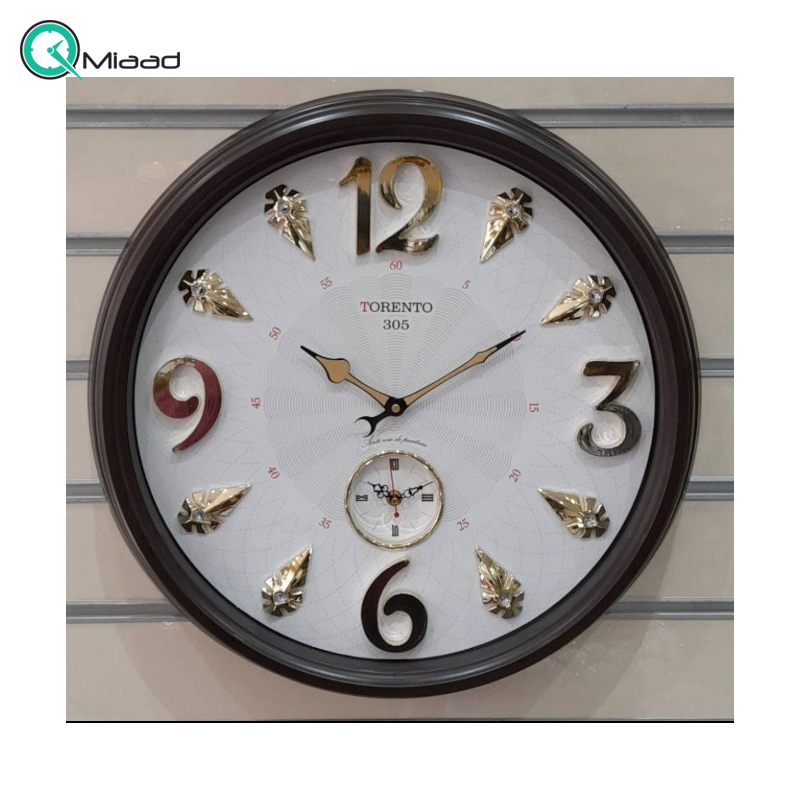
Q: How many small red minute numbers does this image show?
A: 11